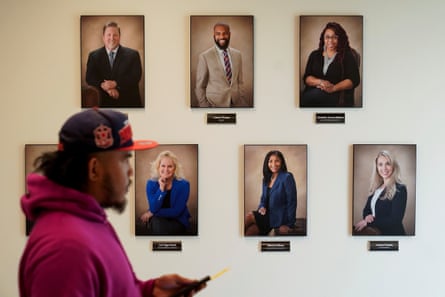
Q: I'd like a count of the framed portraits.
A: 7